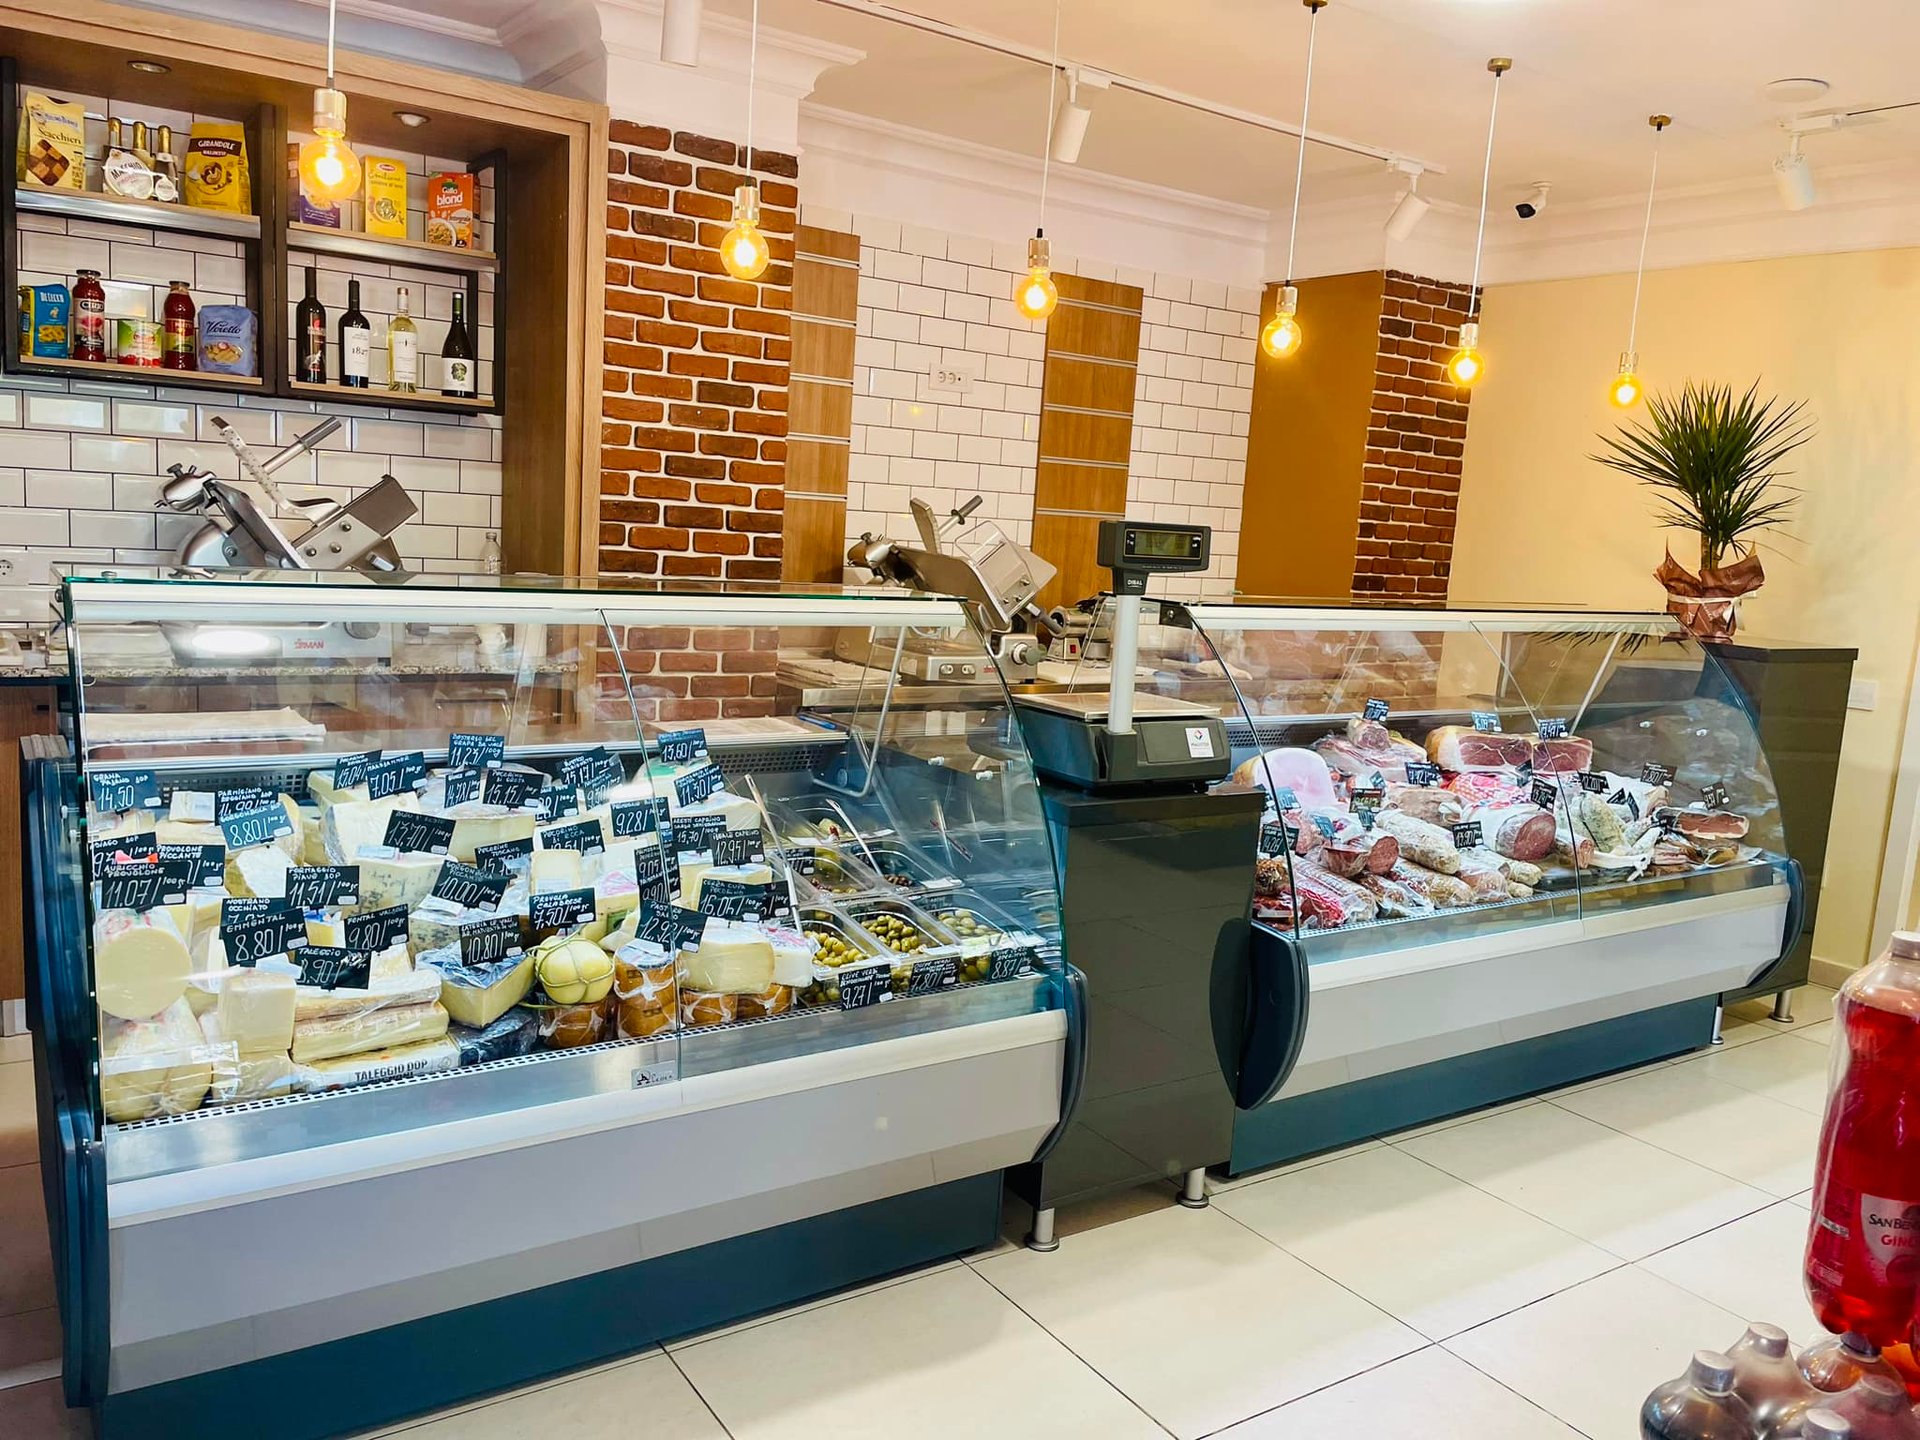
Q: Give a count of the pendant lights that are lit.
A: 6